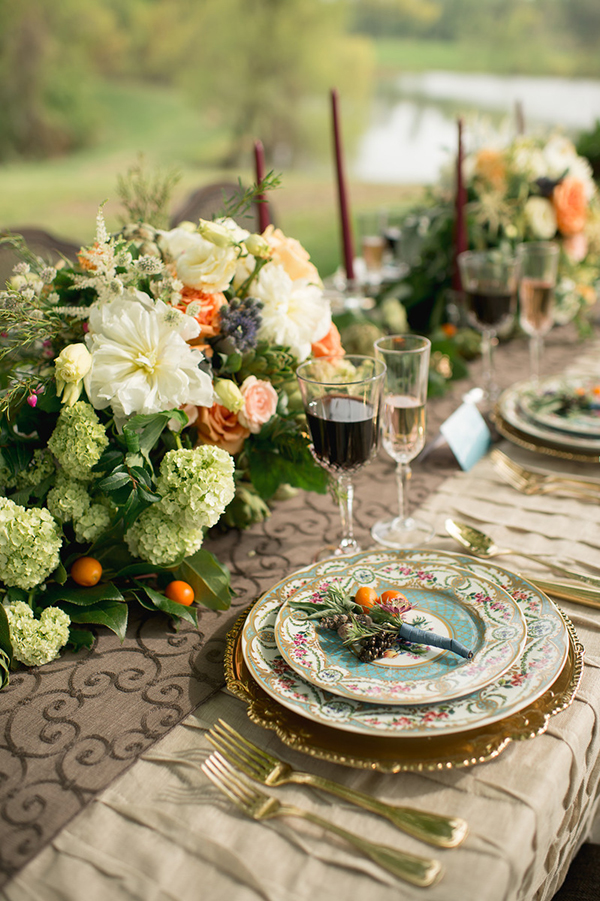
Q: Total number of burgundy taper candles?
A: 4